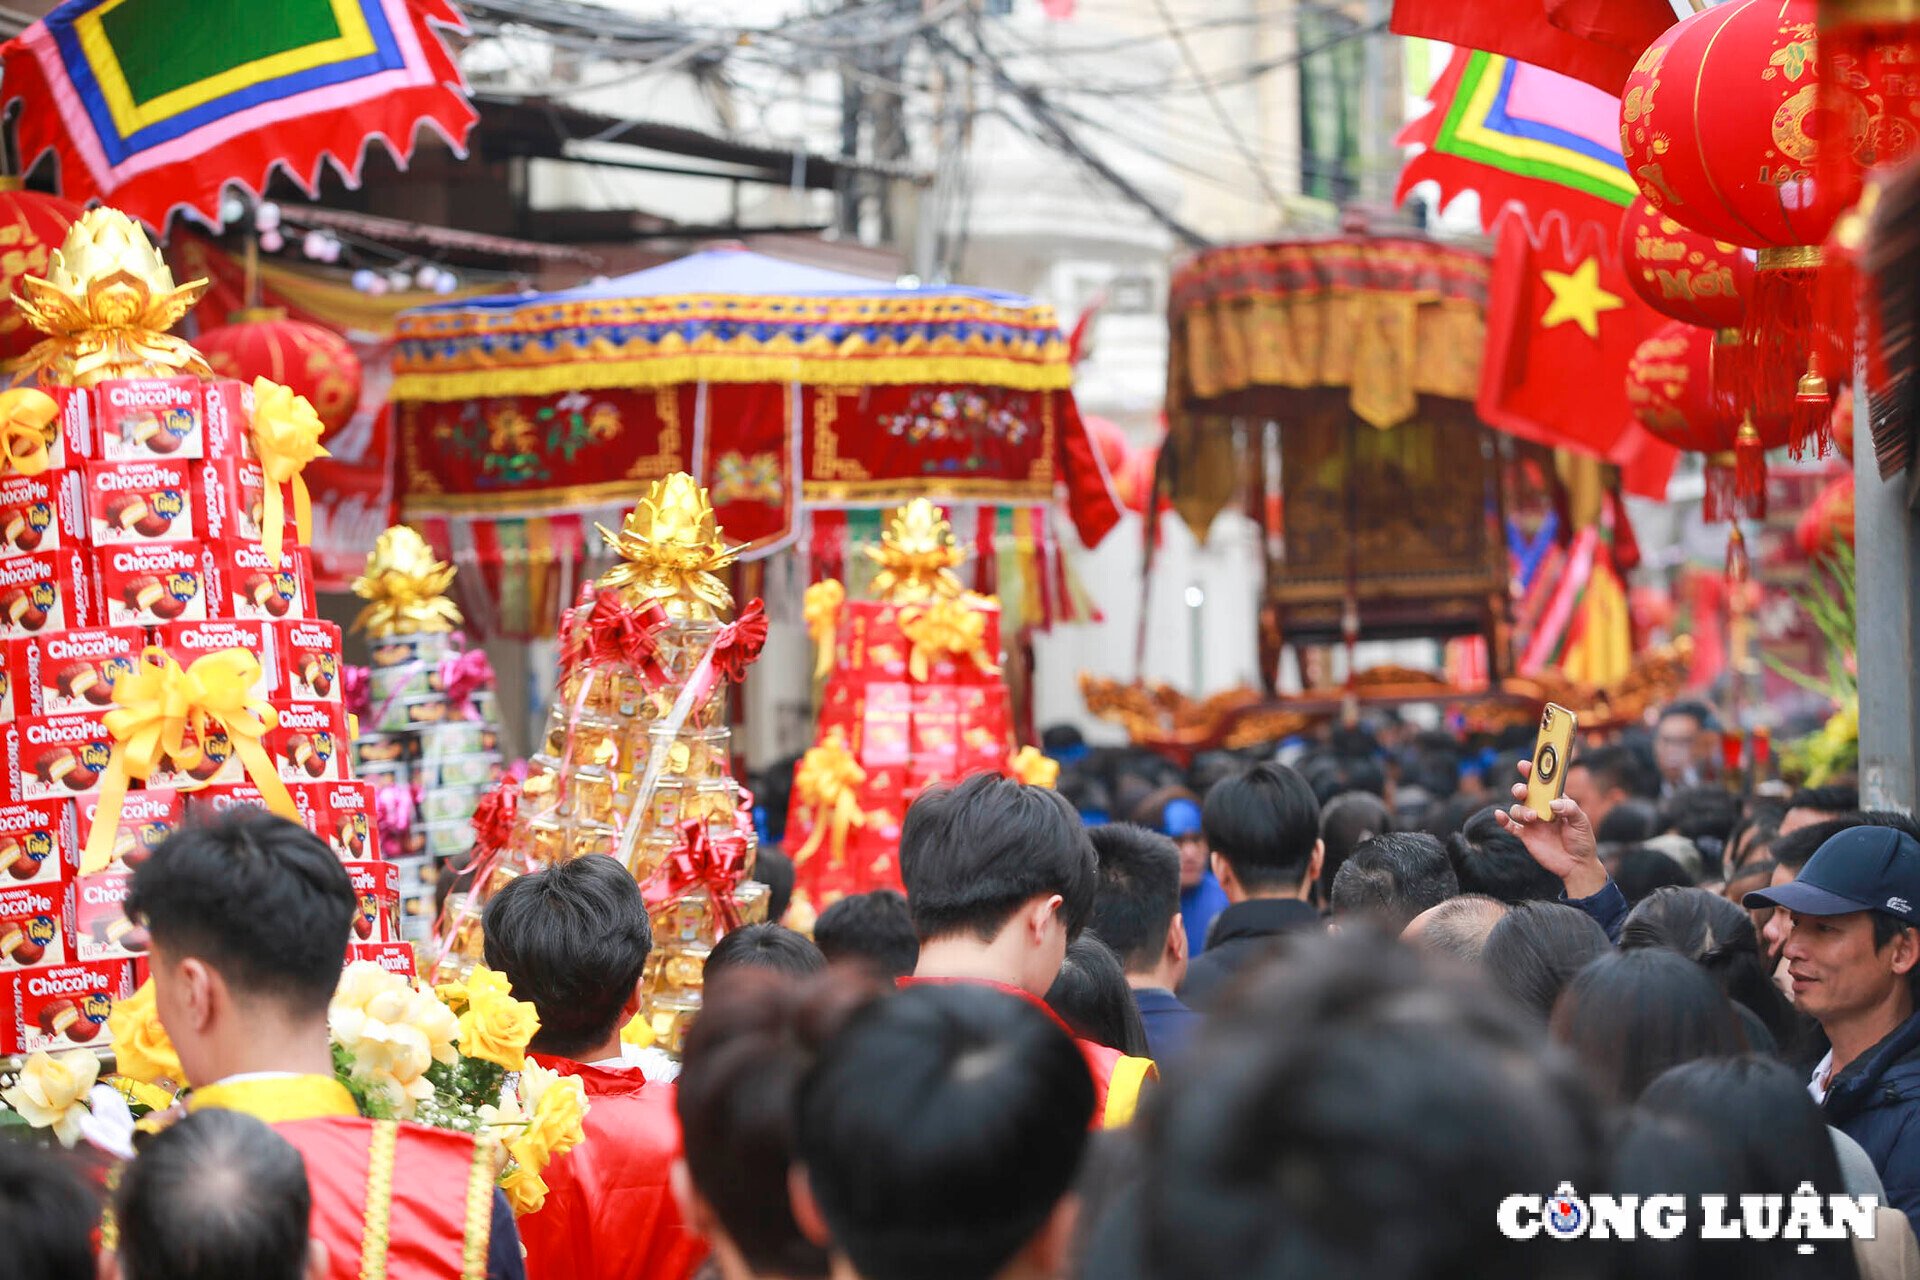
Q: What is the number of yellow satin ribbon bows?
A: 7